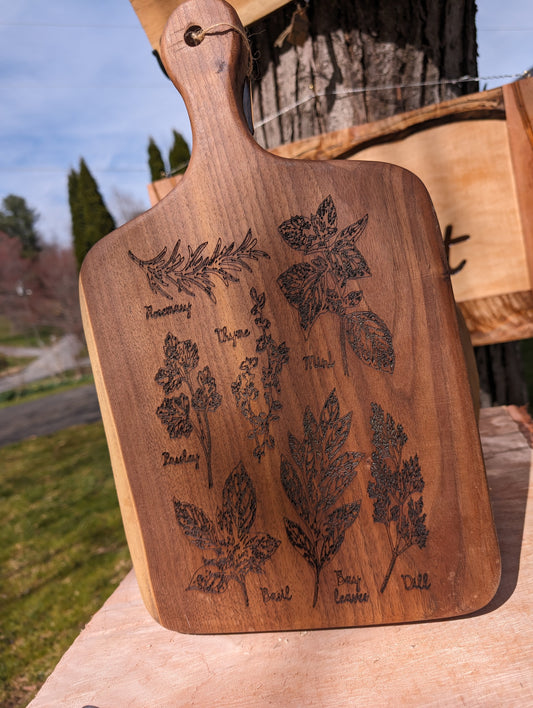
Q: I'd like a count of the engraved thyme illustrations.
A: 1